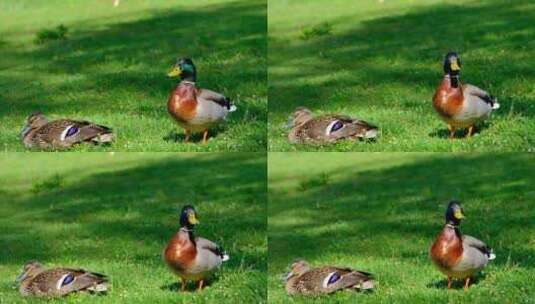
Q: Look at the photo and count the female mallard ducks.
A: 4